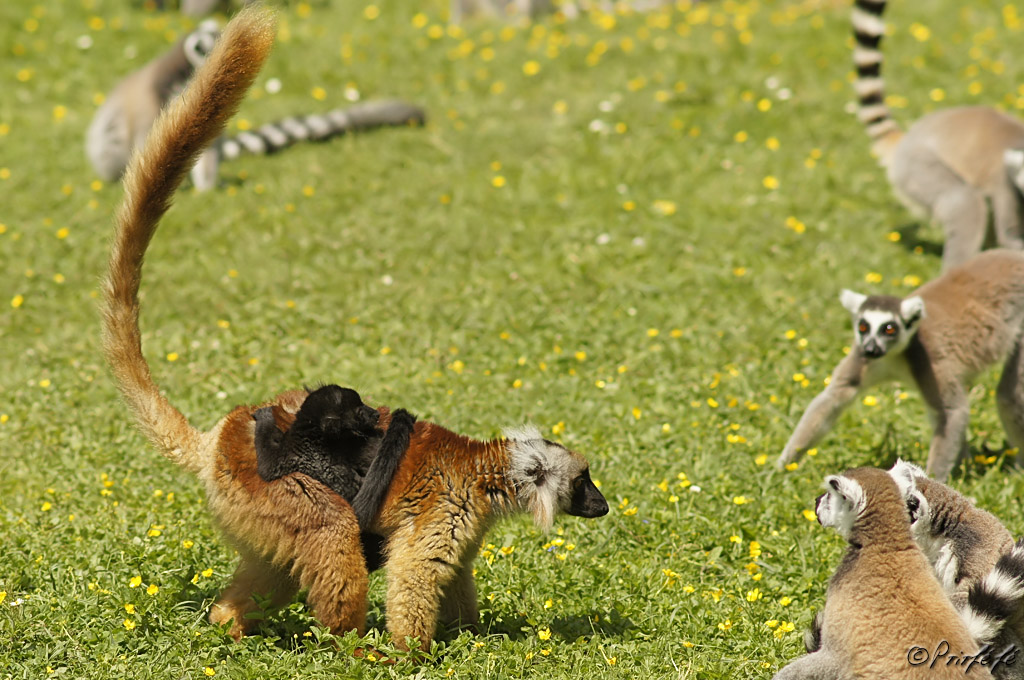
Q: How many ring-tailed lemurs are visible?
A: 5